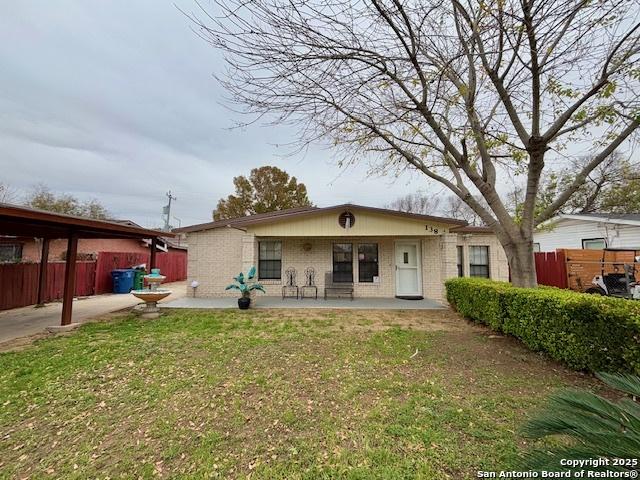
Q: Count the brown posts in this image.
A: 3